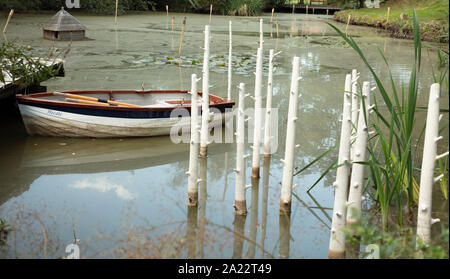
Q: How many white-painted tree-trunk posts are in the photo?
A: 12